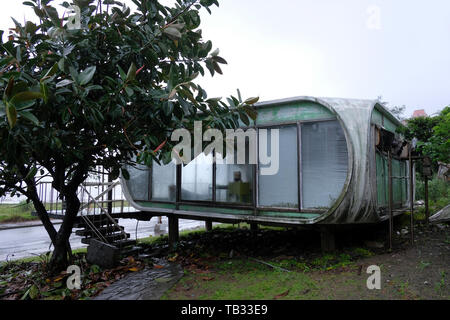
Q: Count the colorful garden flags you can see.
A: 0